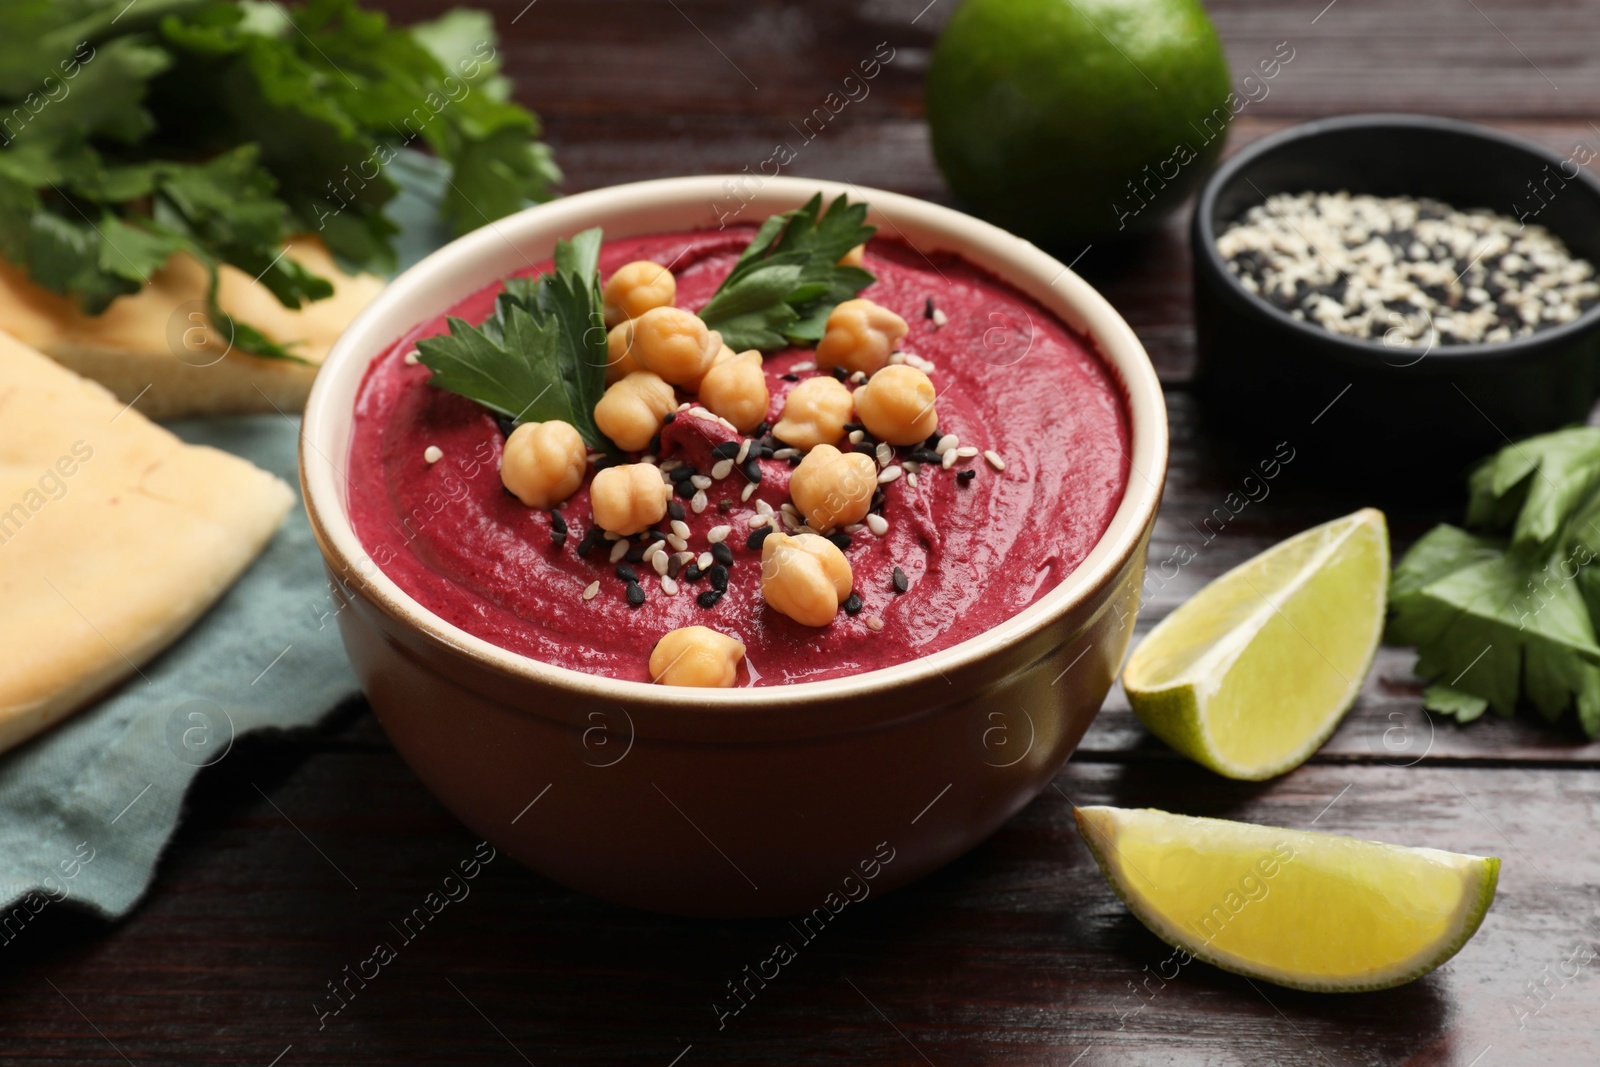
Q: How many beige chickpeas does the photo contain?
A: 15